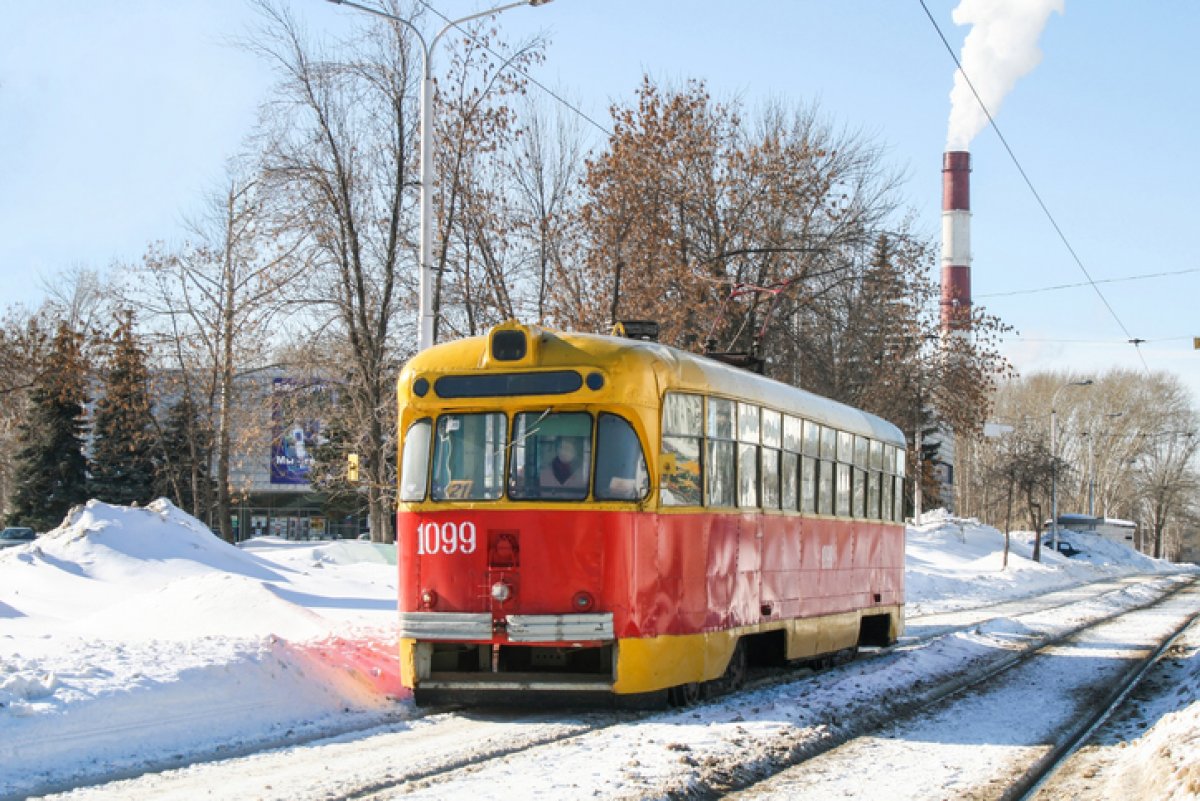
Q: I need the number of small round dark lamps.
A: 2